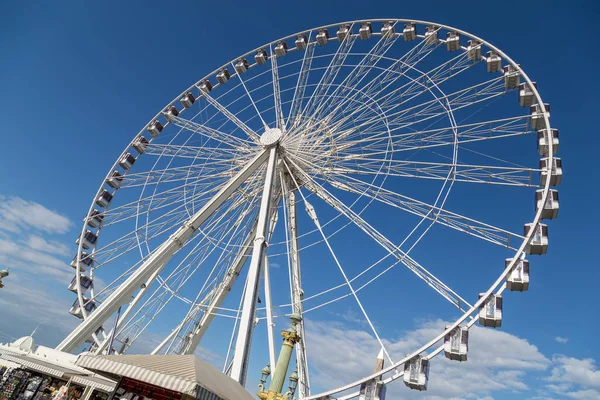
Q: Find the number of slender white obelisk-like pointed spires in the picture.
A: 1